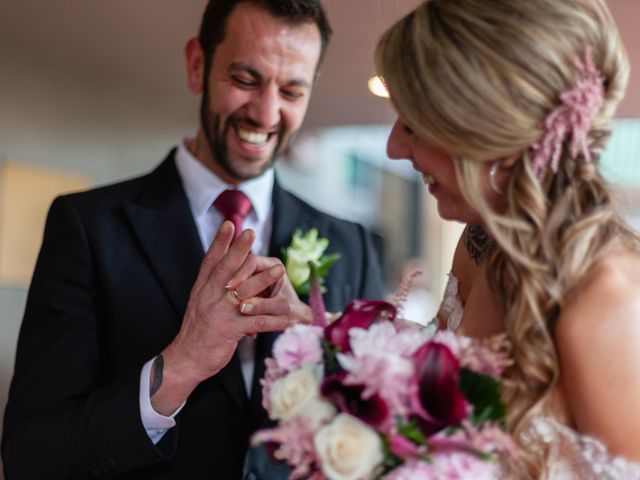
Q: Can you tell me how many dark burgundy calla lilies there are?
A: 3